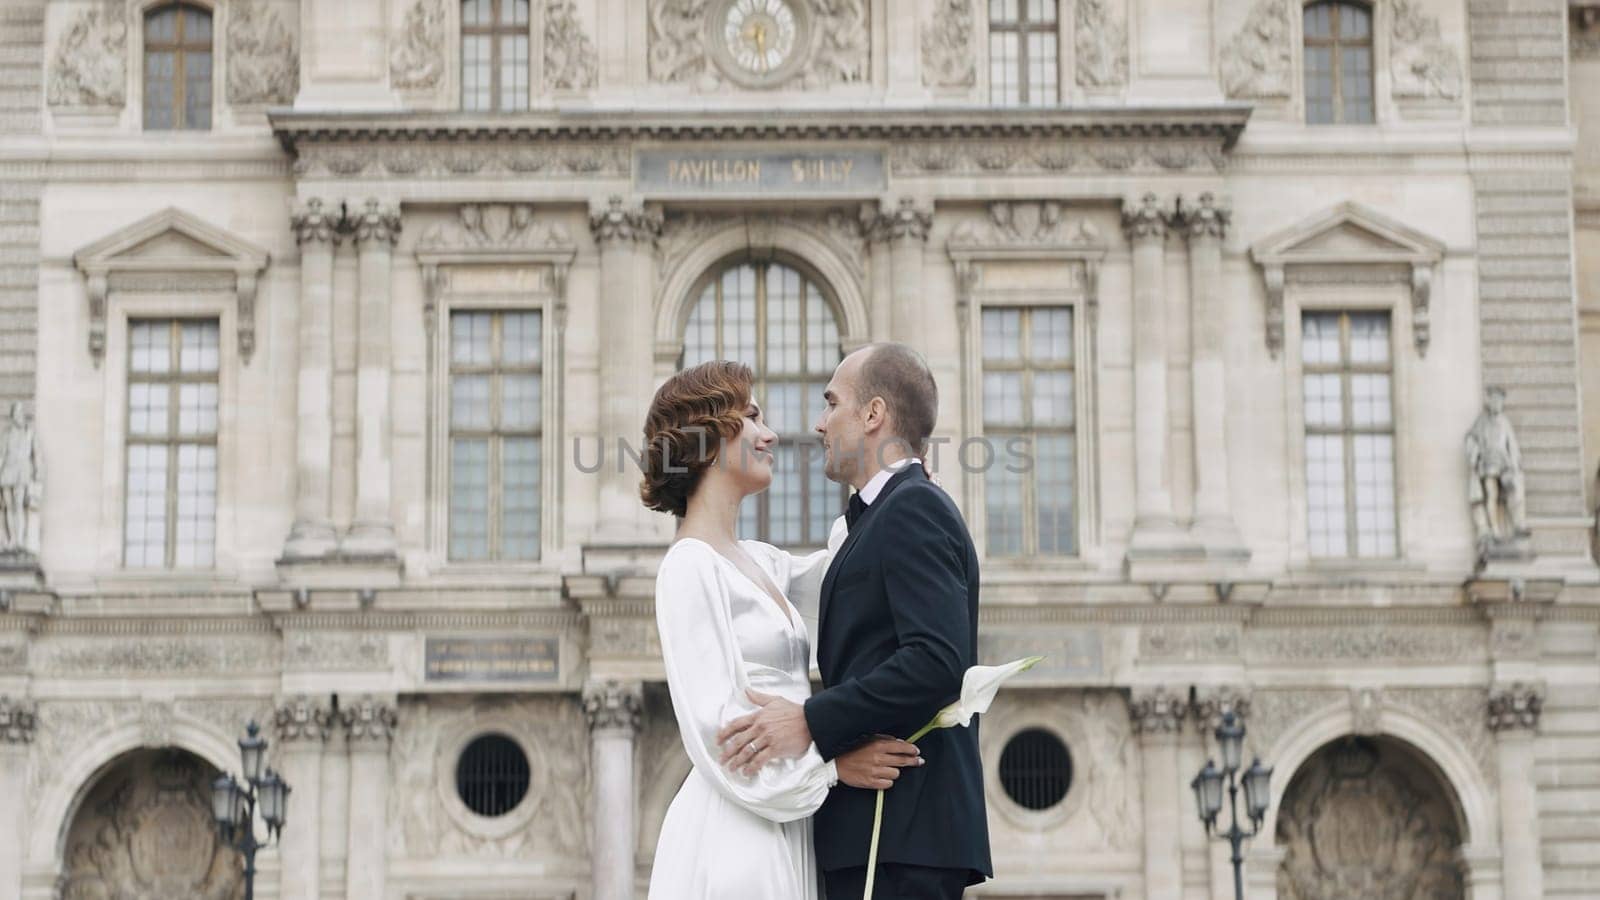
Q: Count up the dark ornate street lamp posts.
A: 2